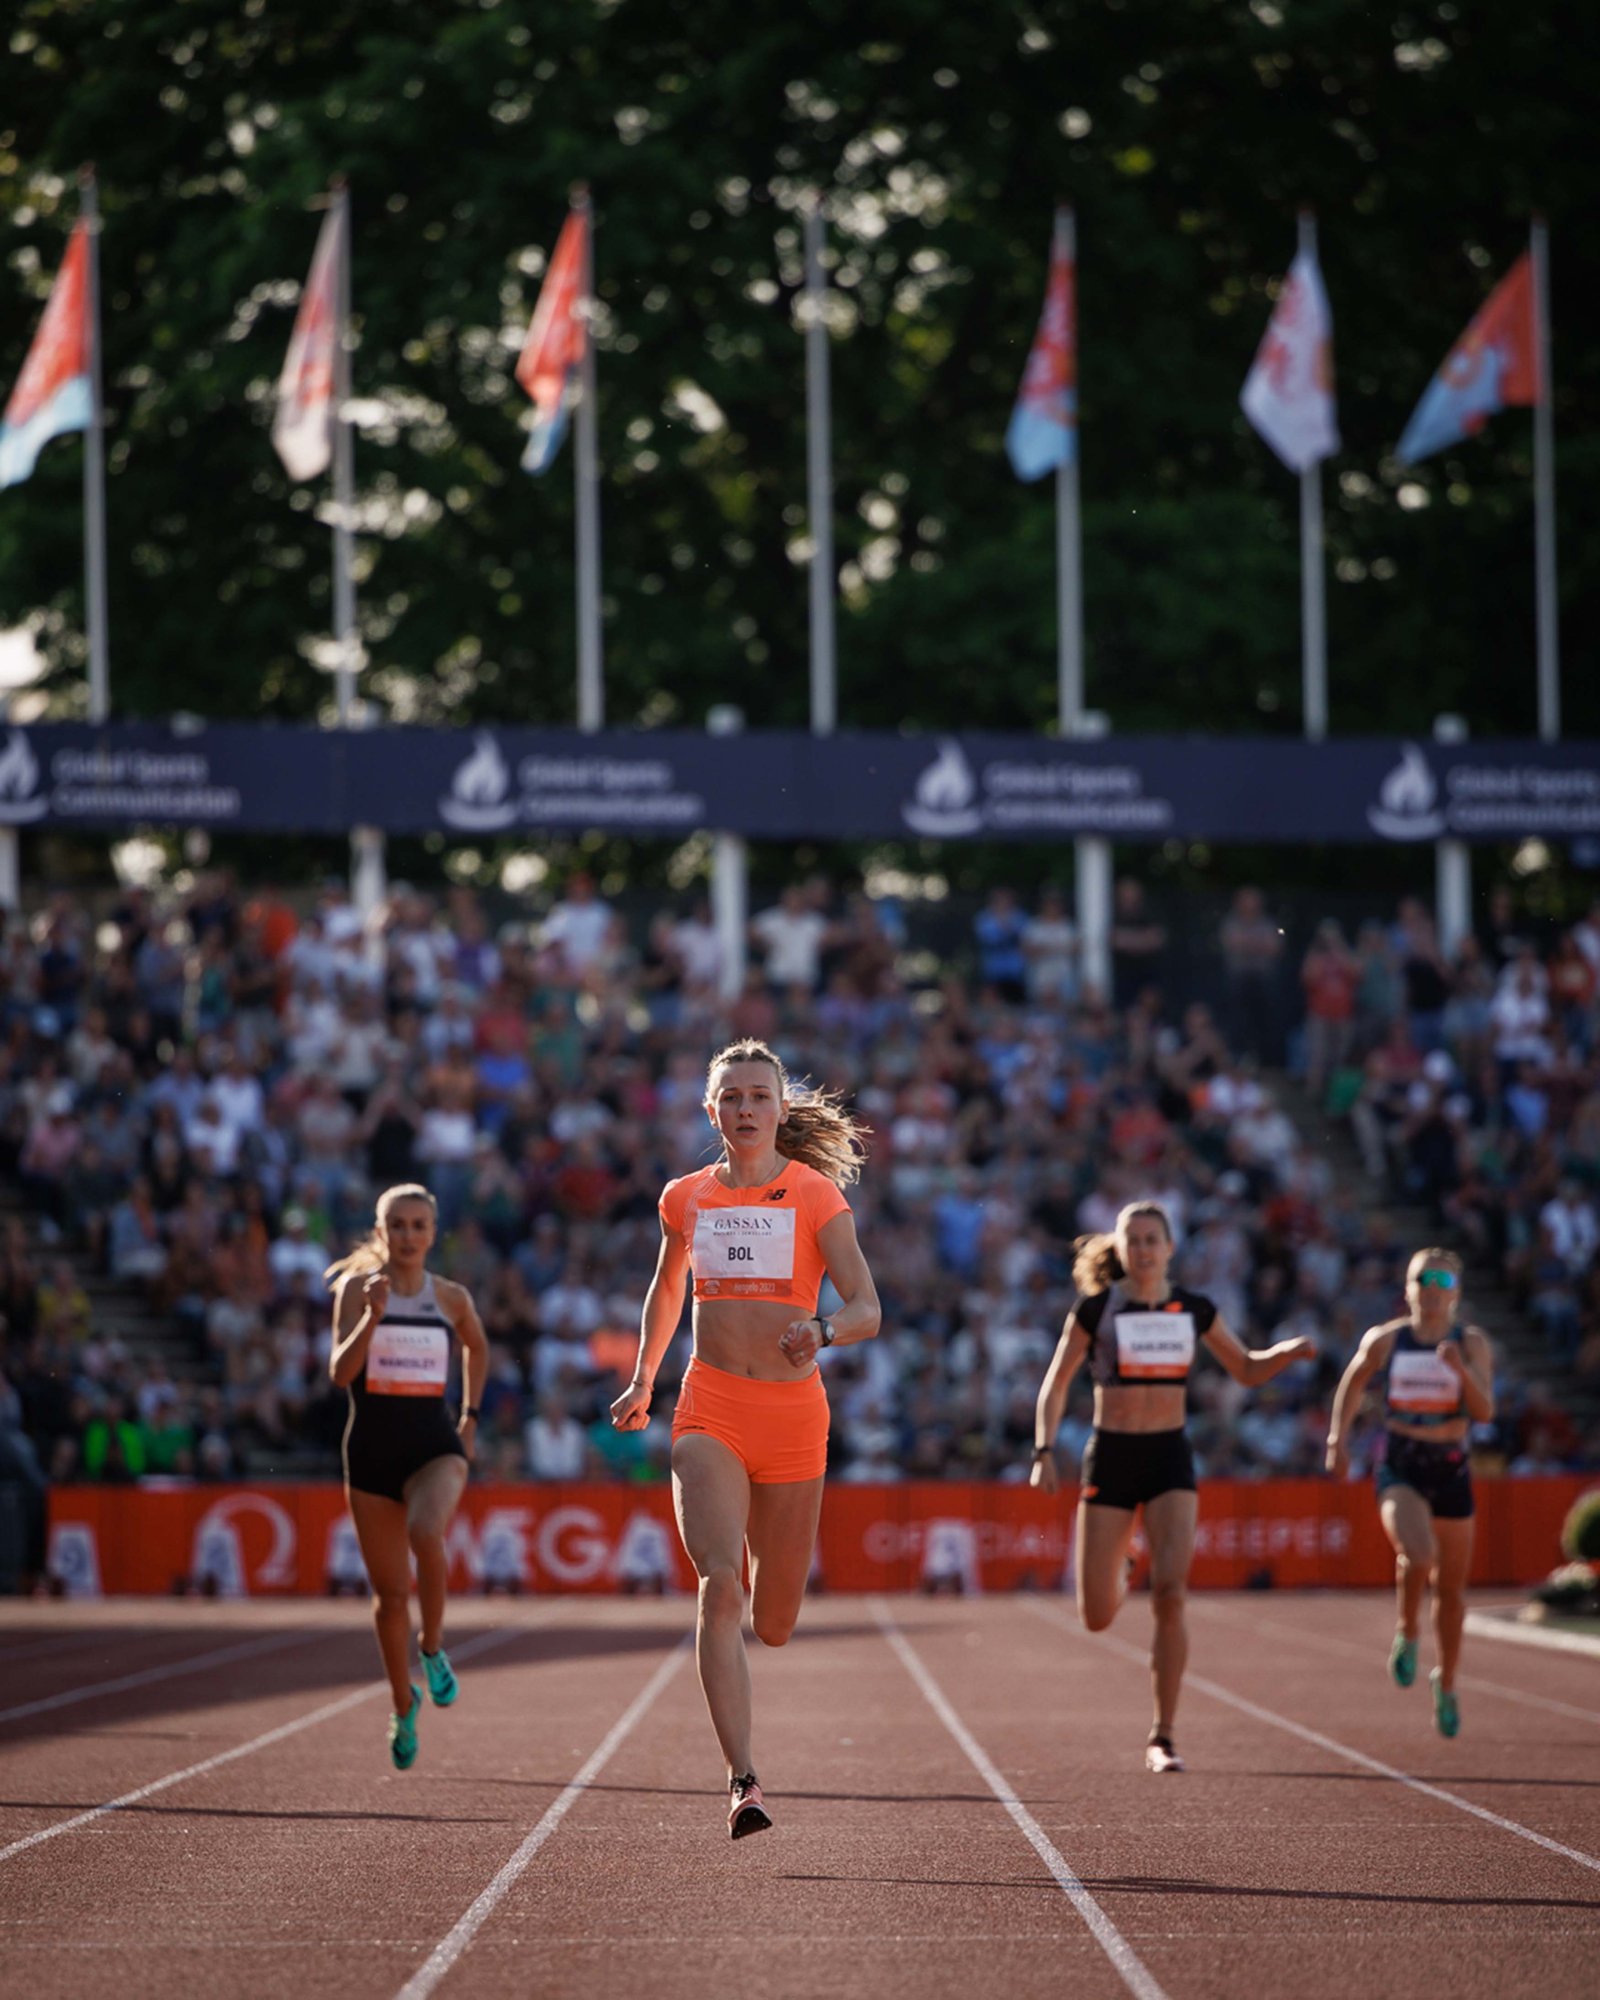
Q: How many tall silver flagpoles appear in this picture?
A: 7